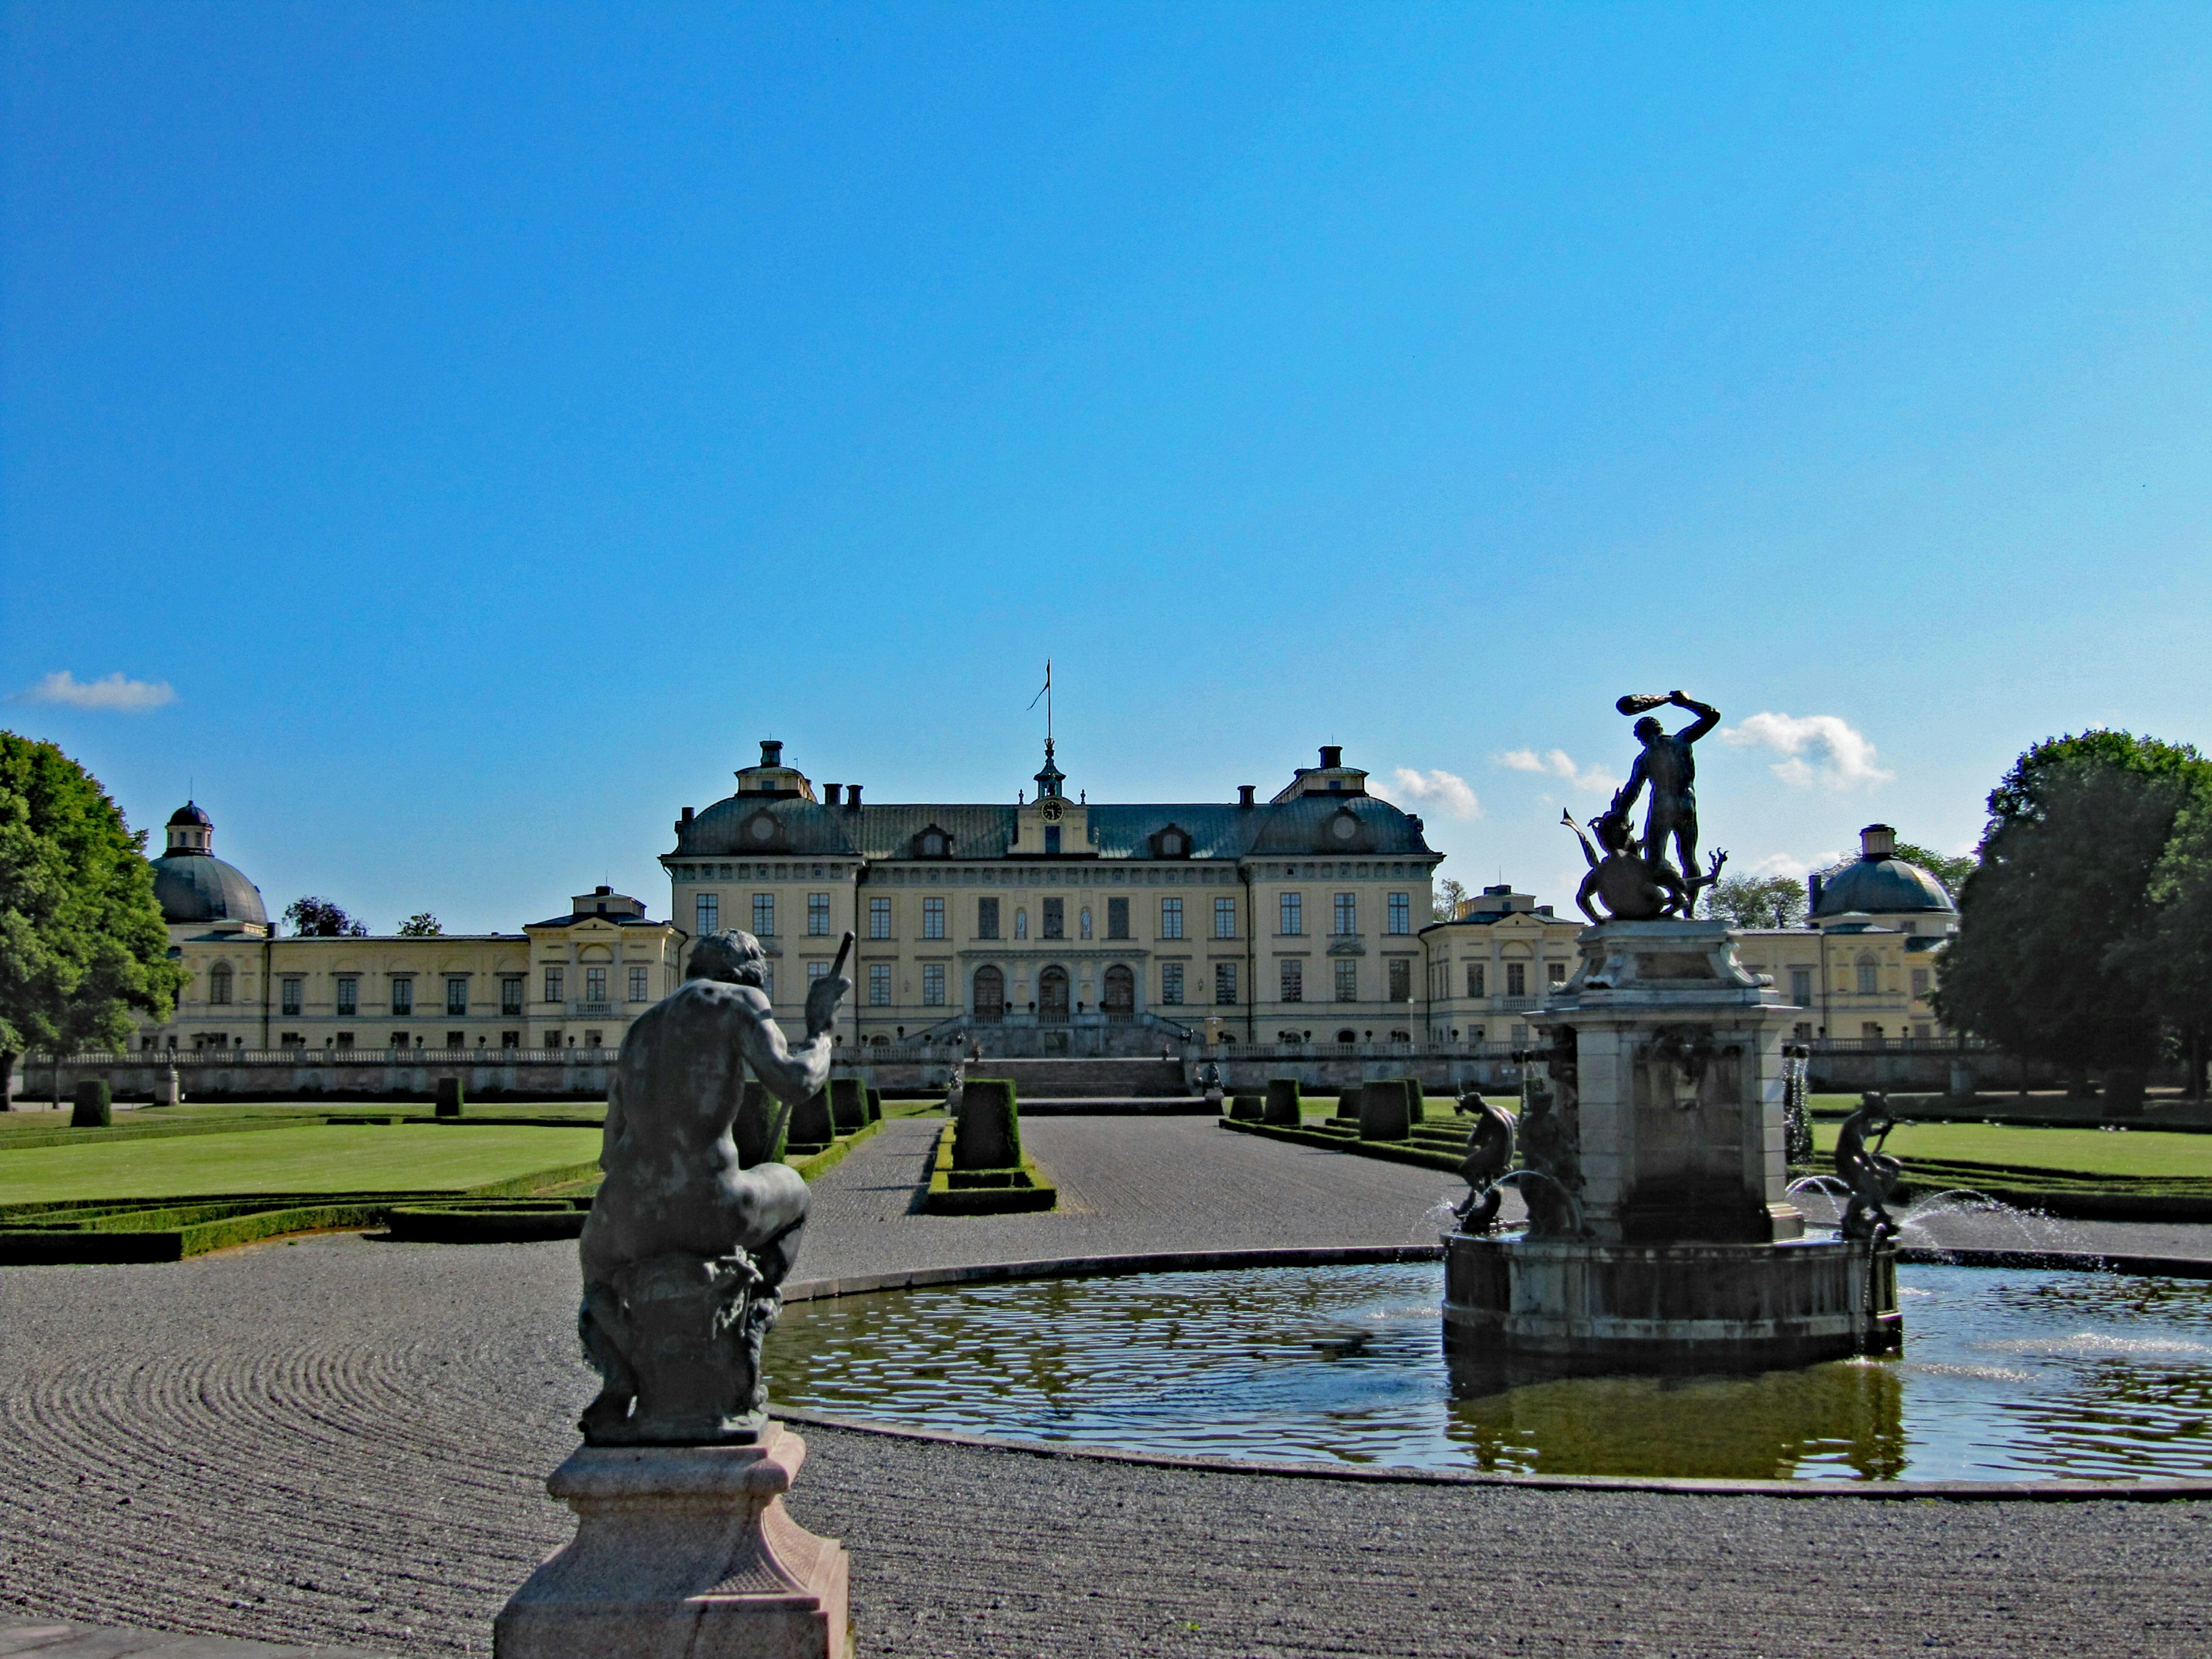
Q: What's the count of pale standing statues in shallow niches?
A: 2